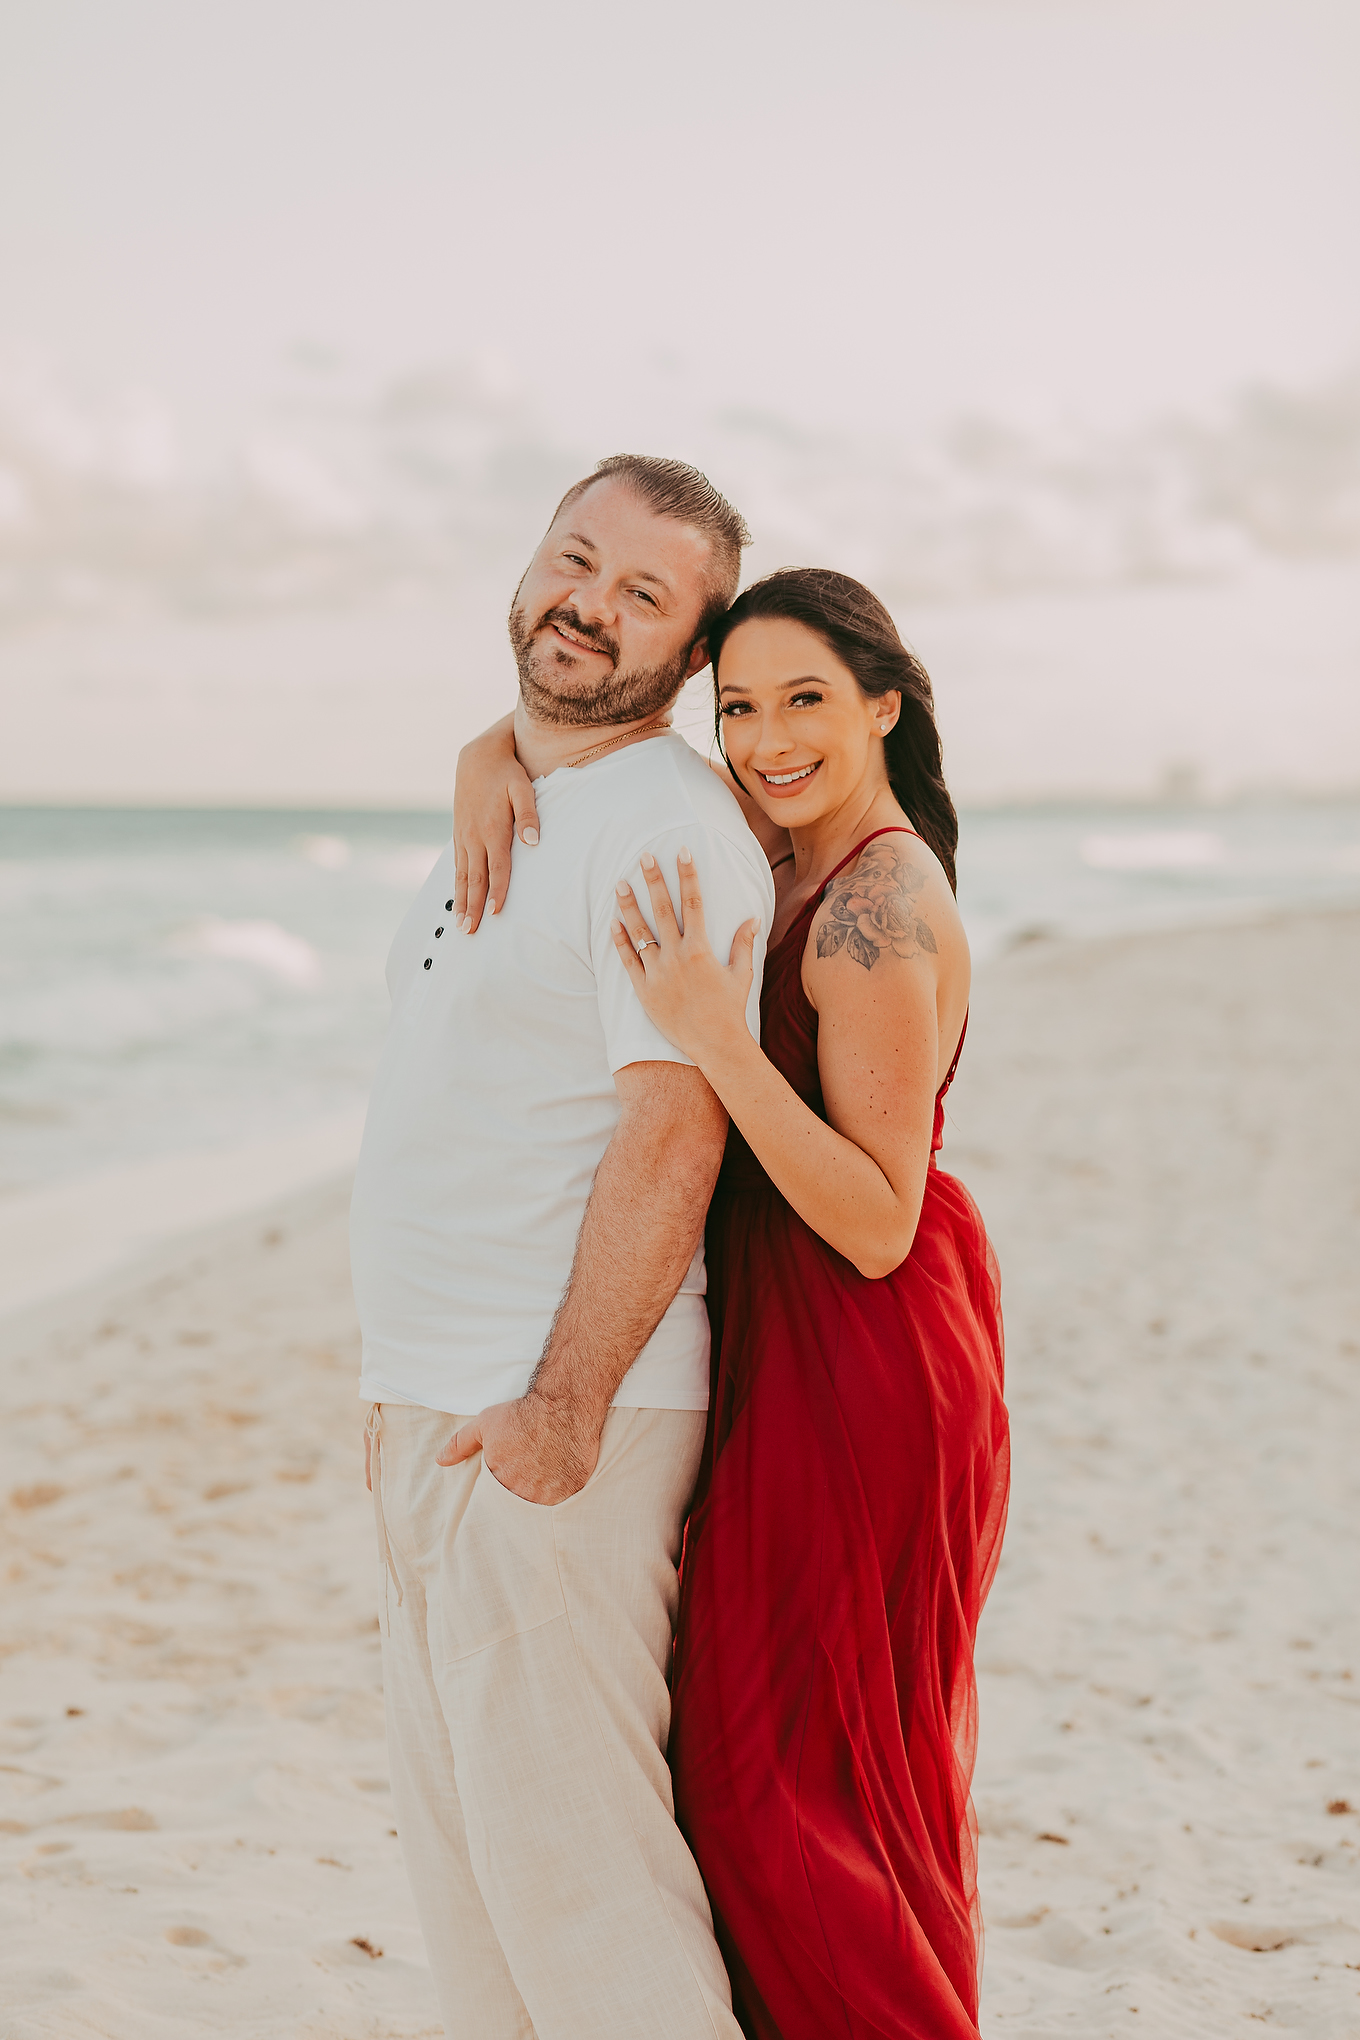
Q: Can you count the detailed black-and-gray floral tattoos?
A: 1